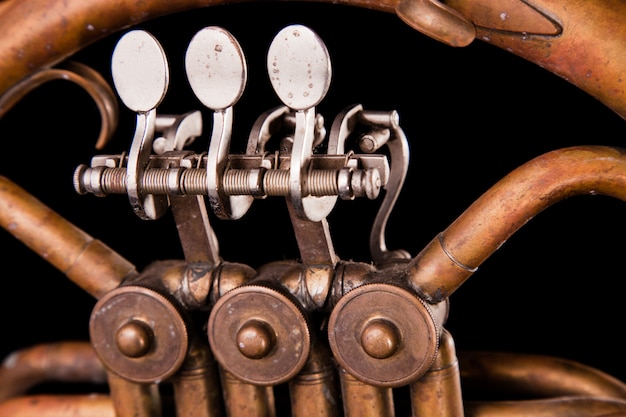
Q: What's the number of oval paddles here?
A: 3